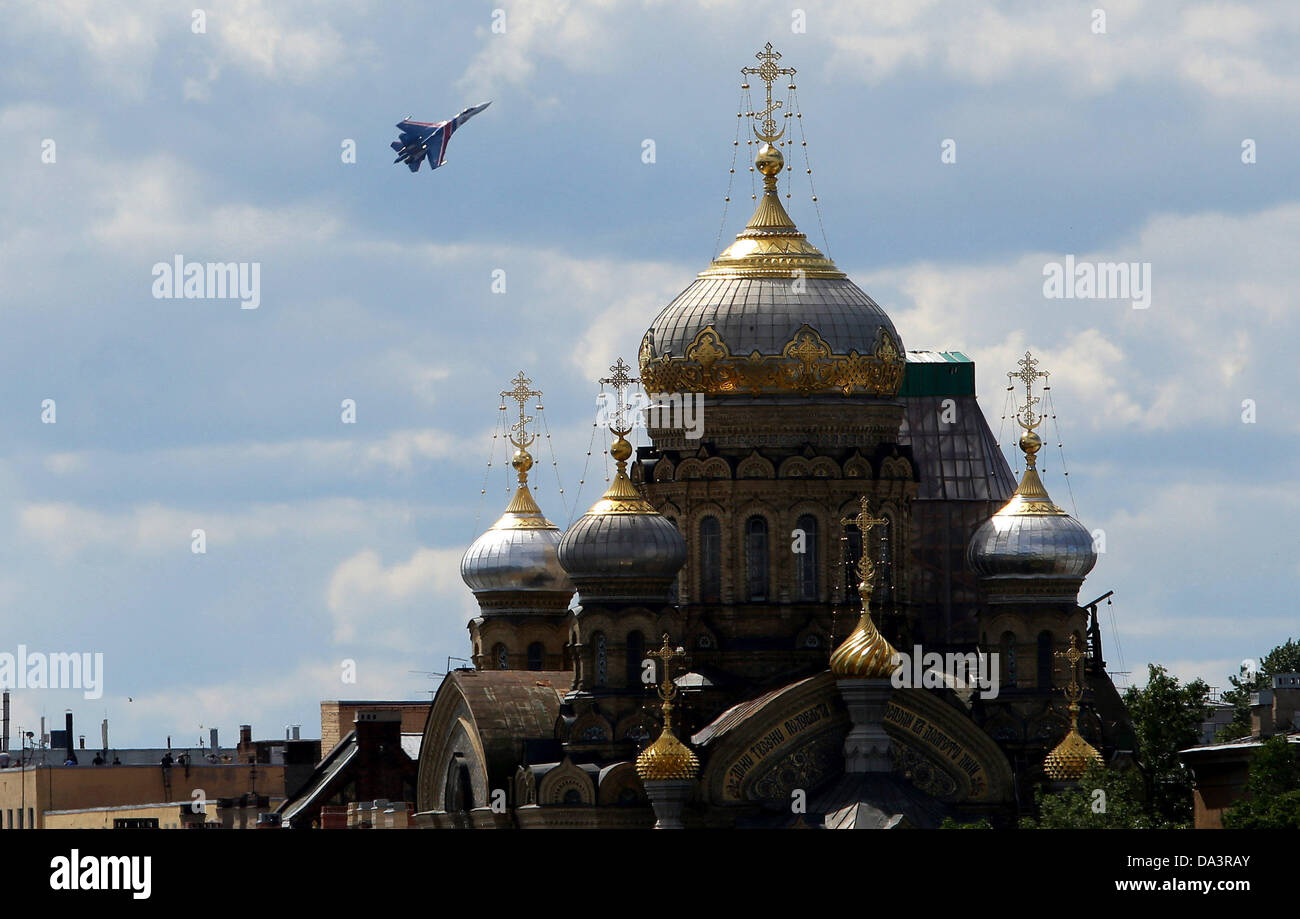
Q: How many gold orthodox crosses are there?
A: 7